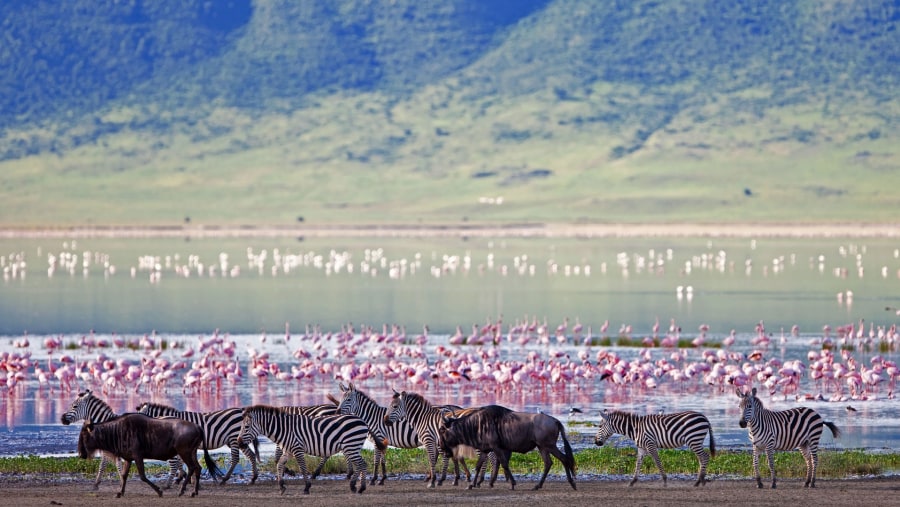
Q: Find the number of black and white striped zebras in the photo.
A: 8